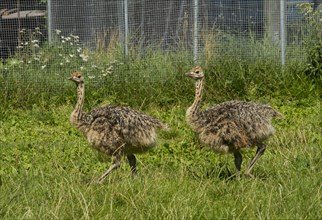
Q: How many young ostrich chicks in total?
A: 2